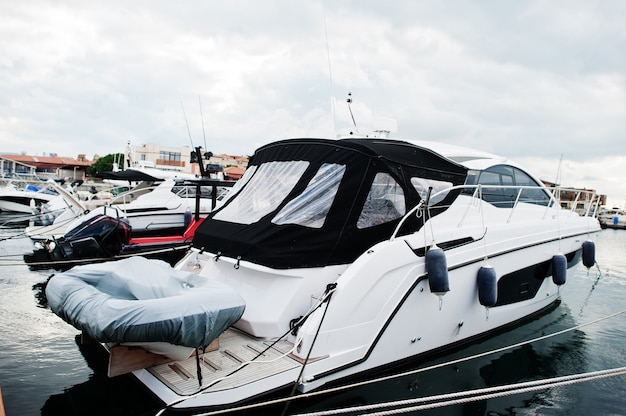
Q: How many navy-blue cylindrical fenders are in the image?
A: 4